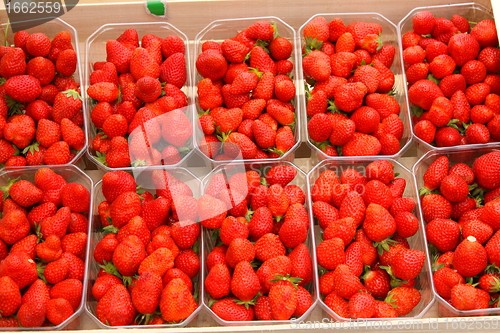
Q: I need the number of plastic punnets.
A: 10